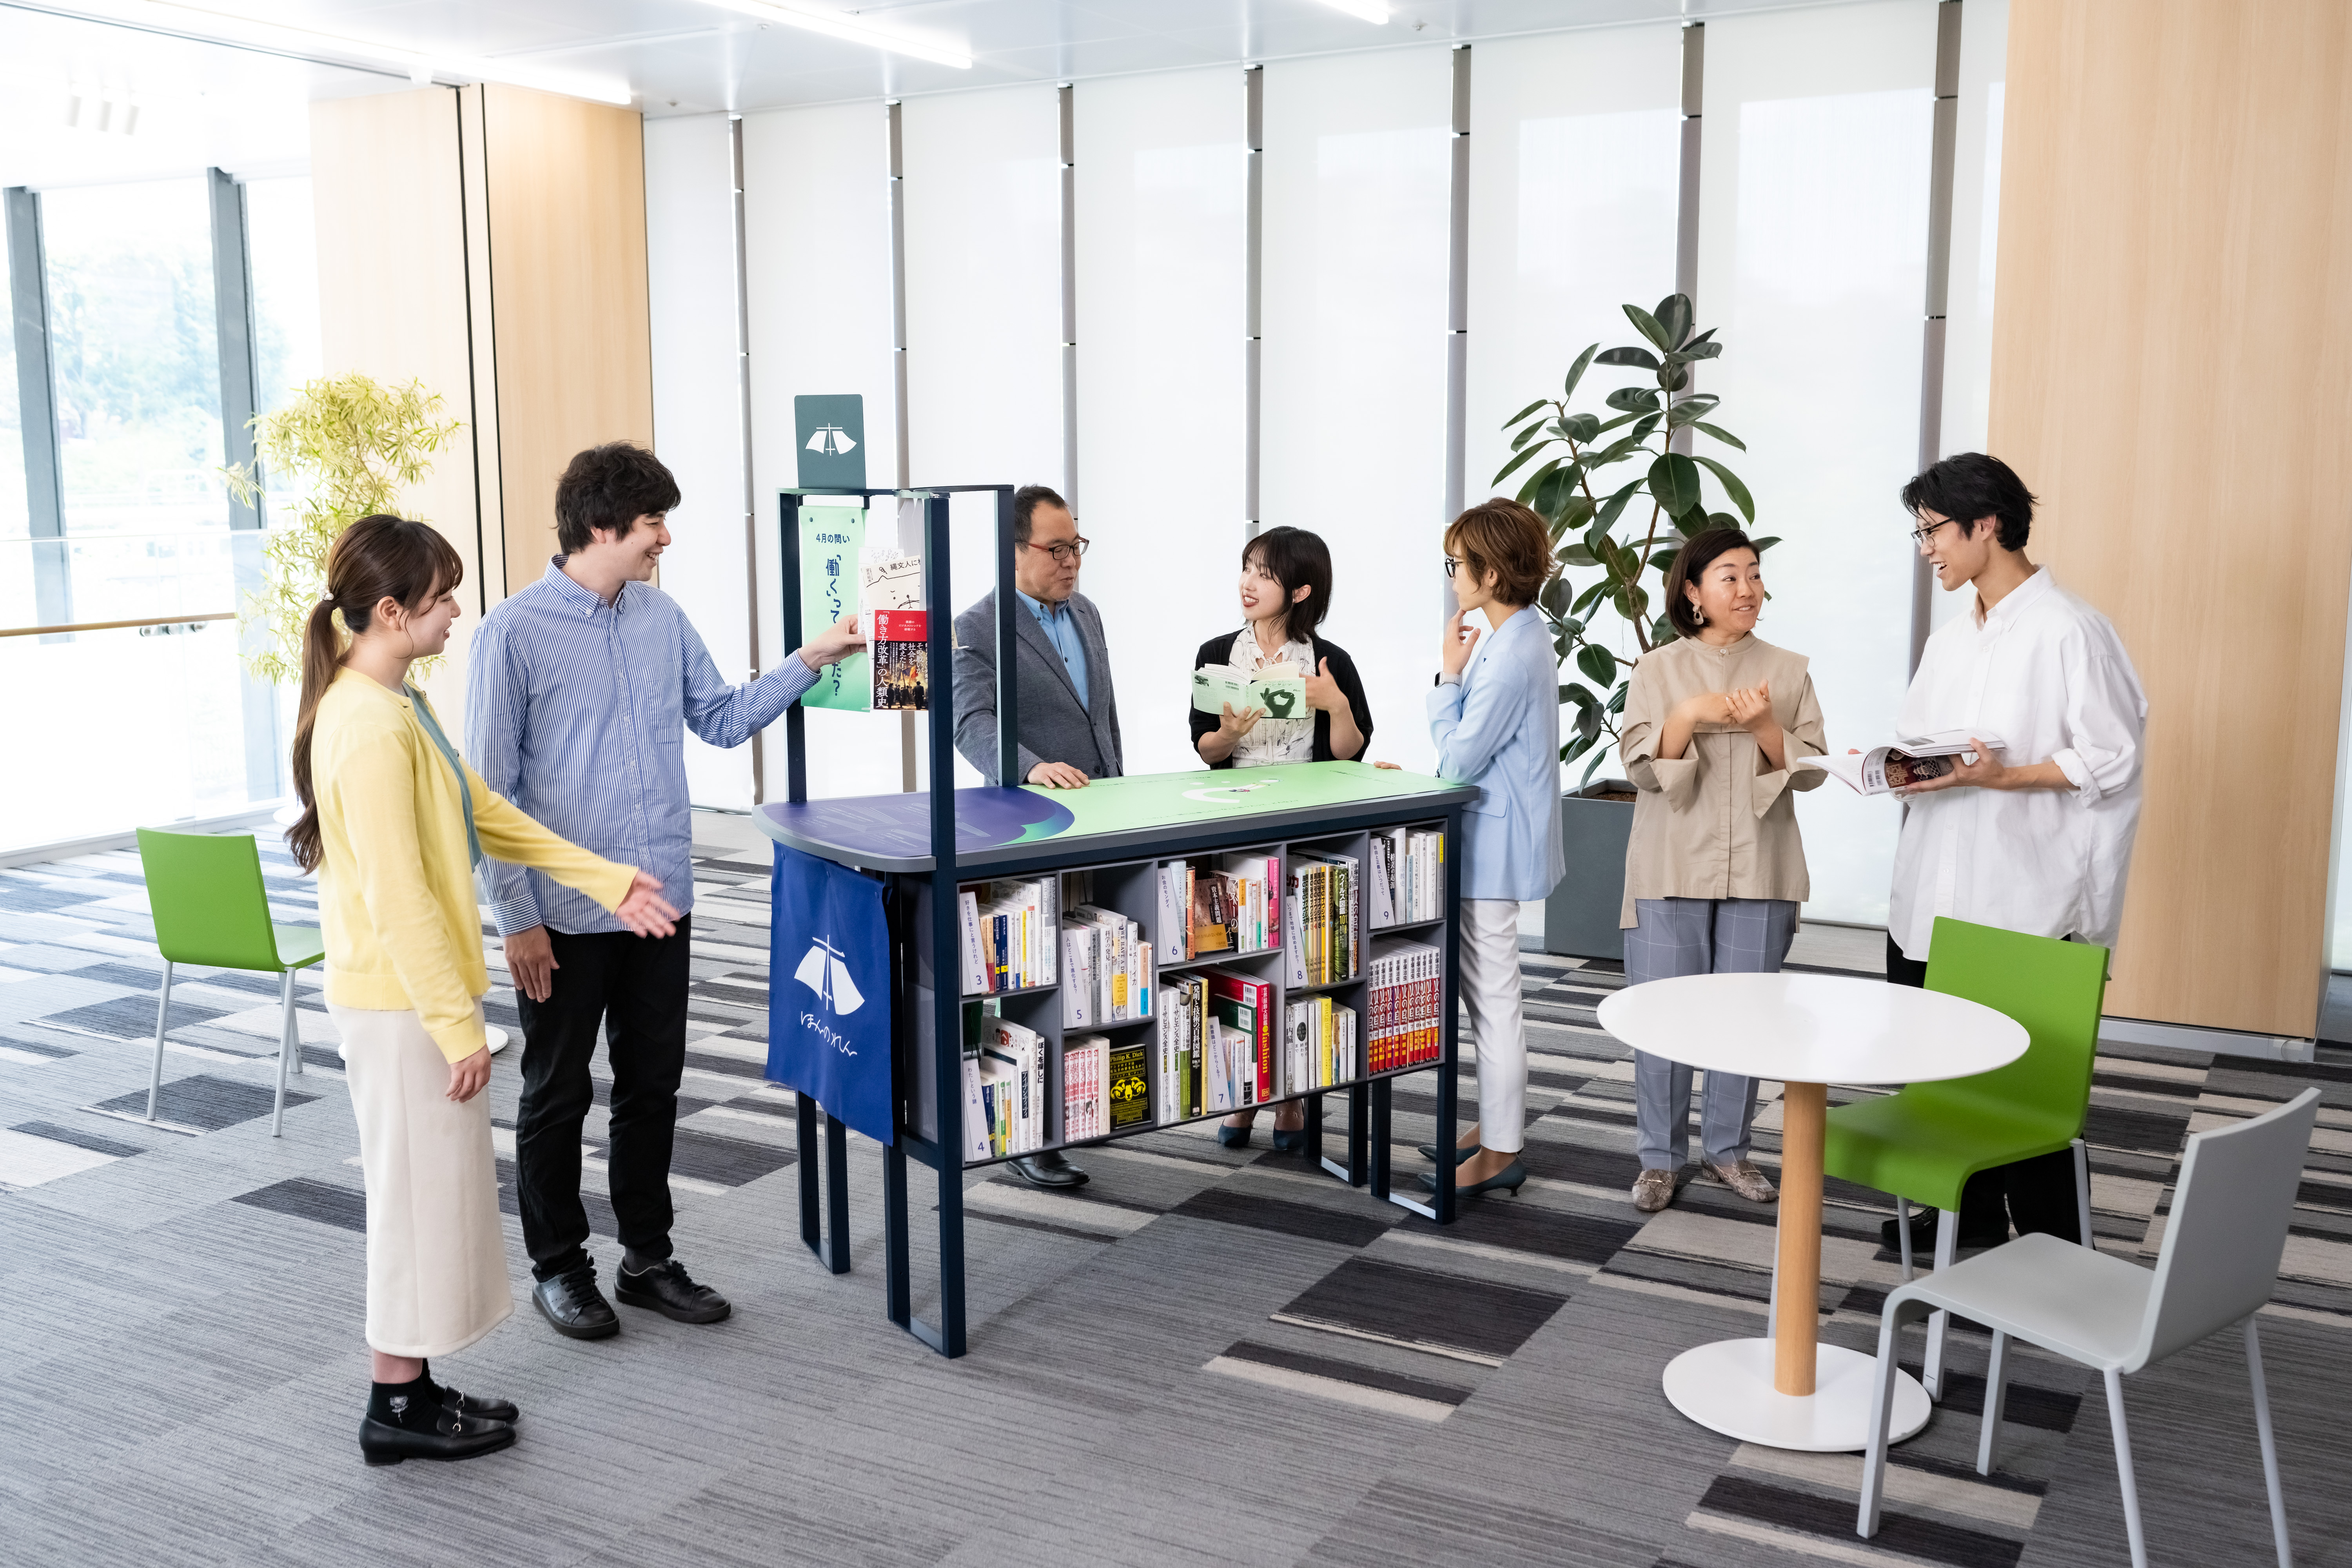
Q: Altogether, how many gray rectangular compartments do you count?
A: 10